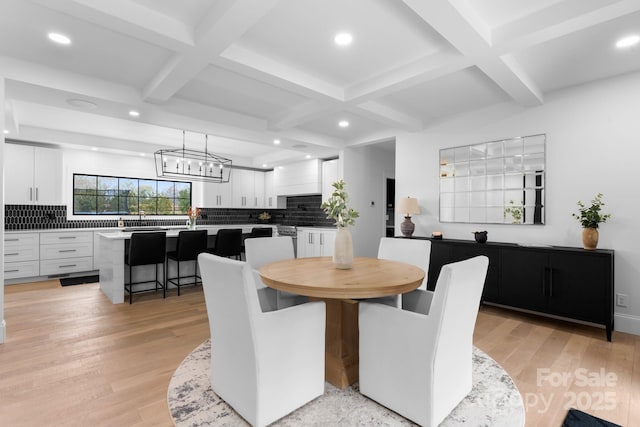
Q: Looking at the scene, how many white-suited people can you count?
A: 0